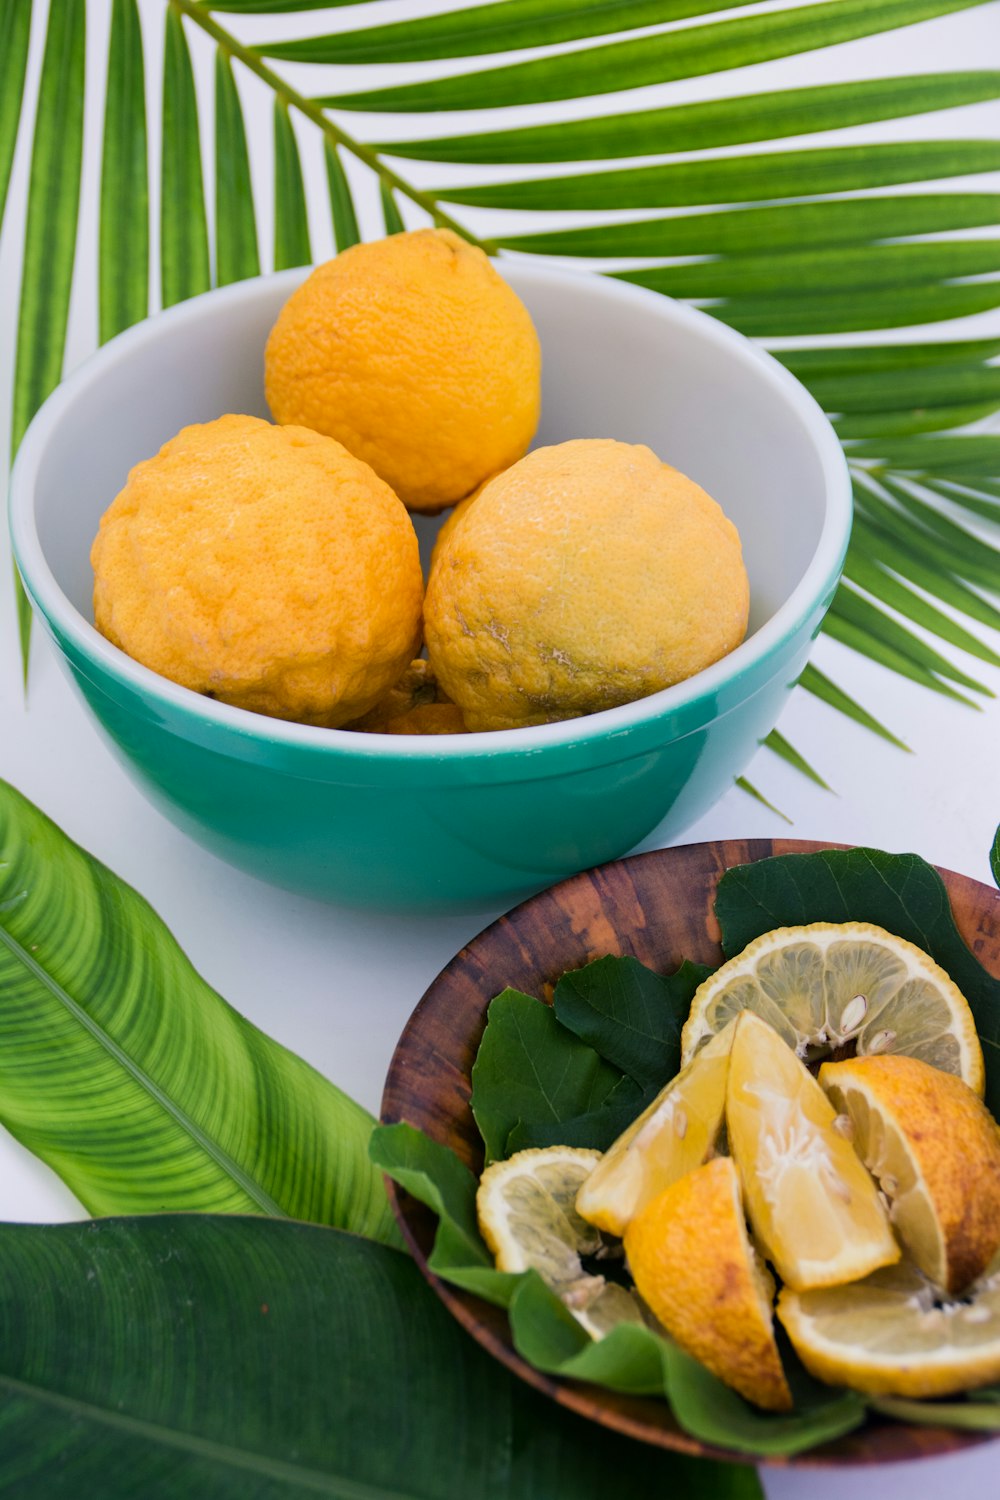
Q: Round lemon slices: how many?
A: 3